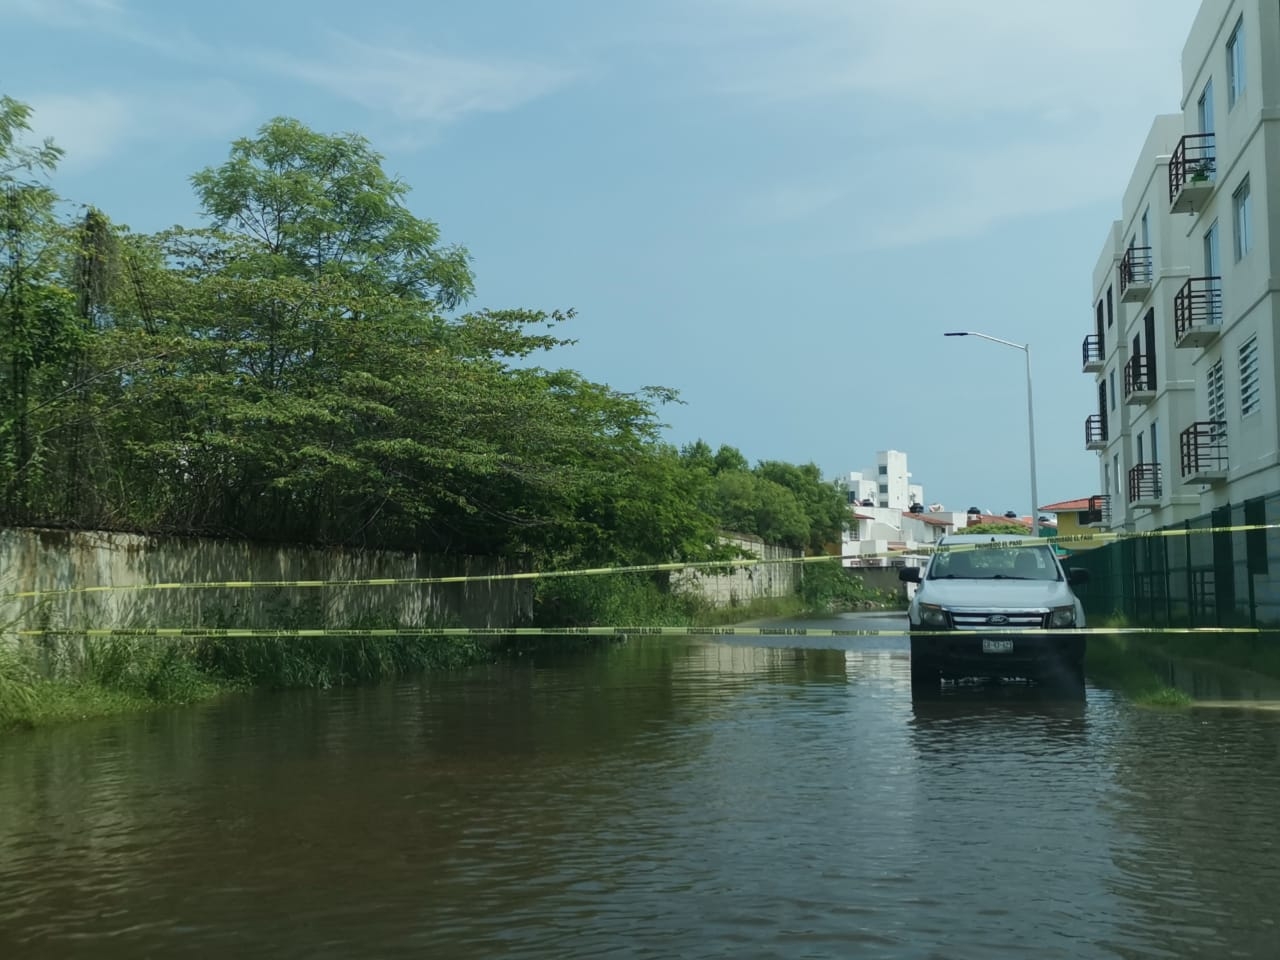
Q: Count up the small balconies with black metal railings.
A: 9